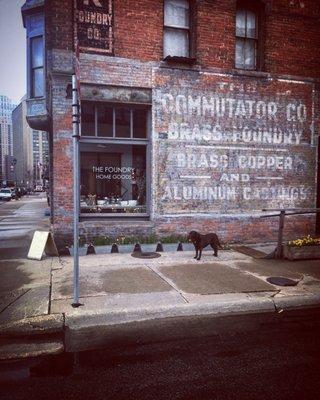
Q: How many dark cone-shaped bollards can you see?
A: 6